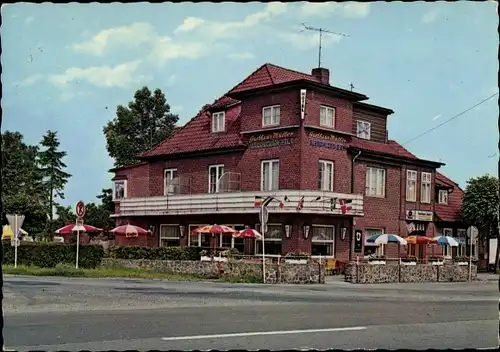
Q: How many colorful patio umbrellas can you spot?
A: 8